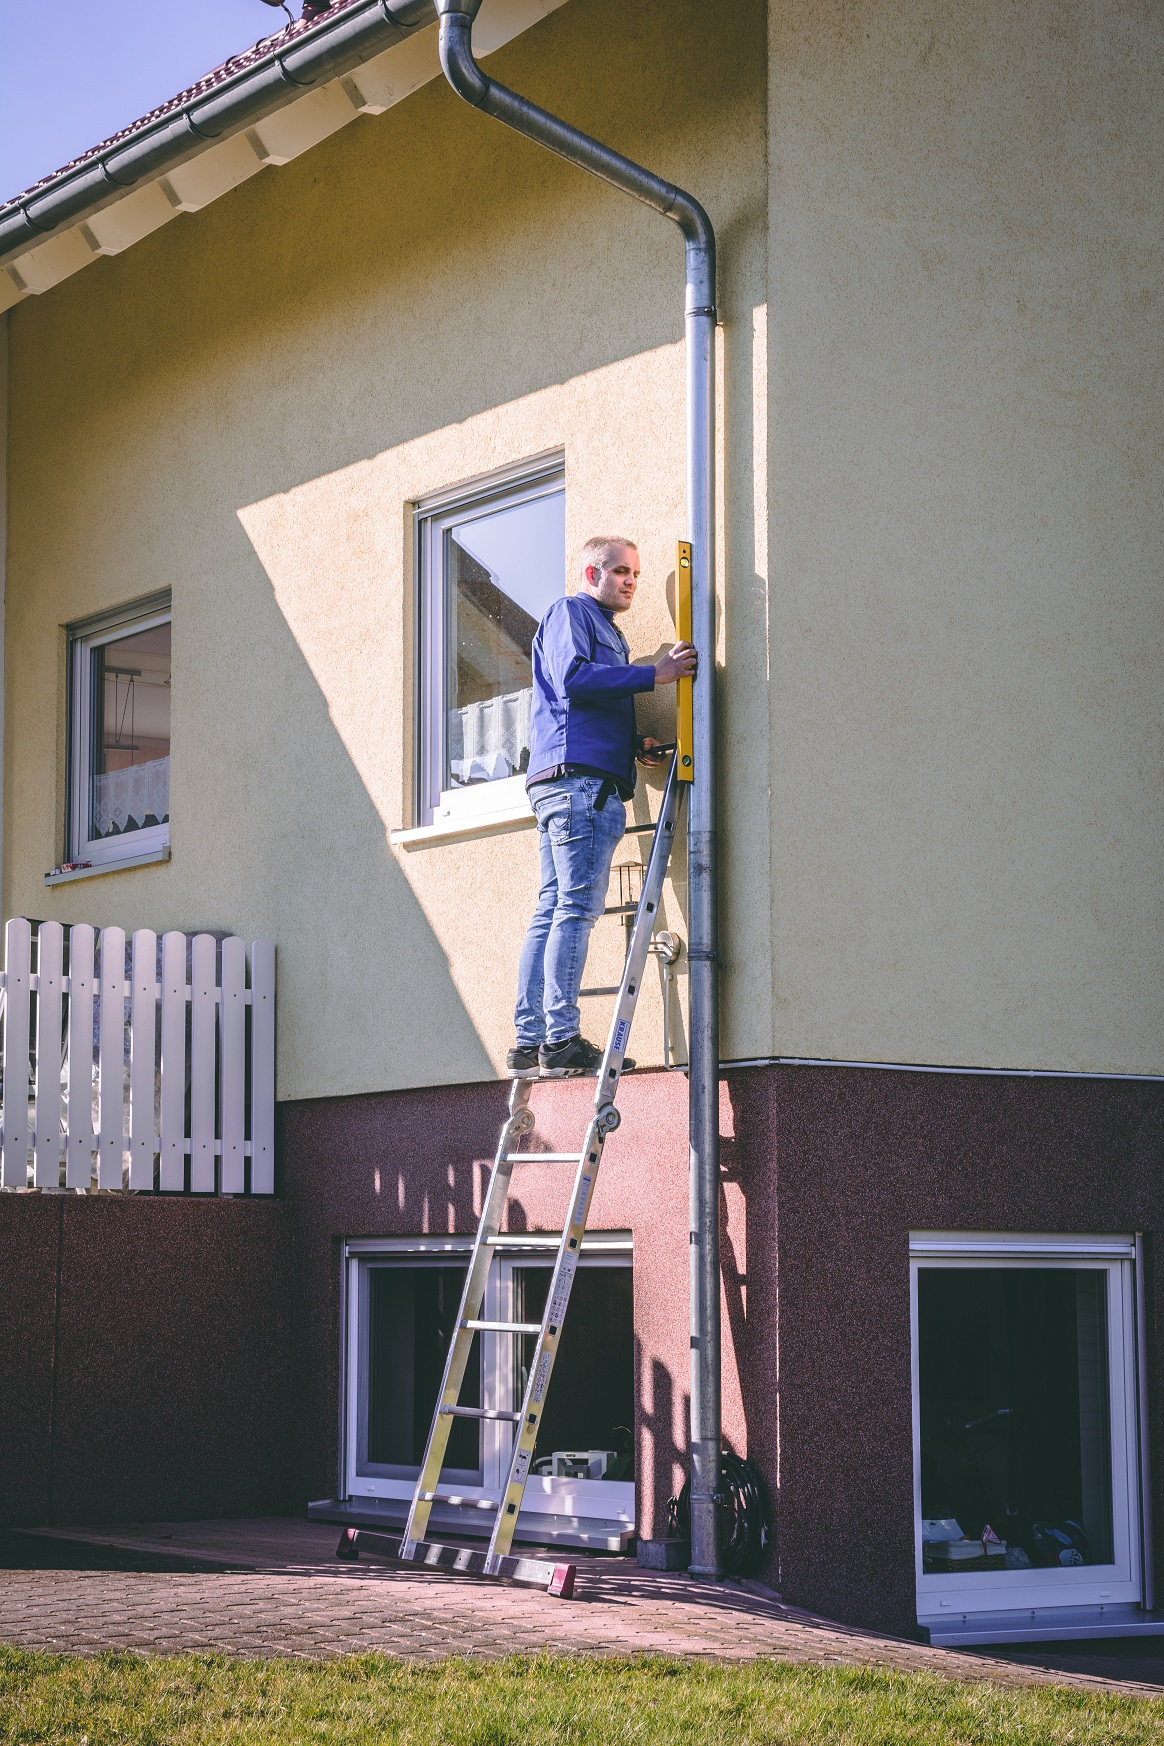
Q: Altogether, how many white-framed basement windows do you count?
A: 2